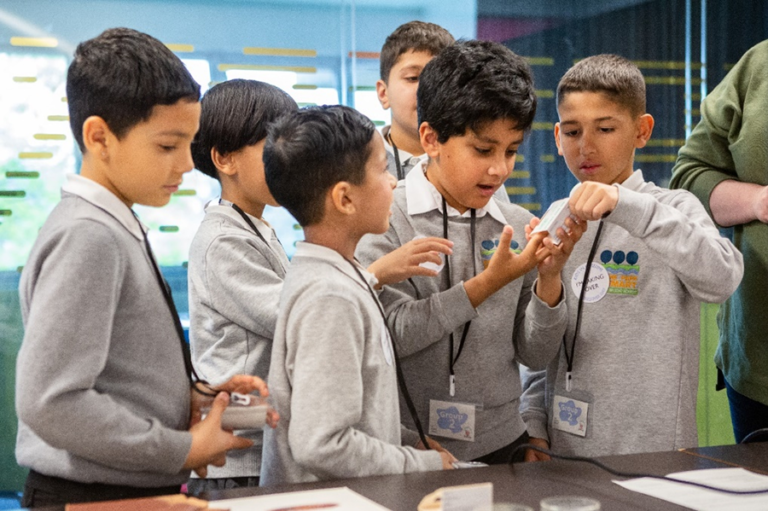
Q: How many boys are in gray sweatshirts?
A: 6